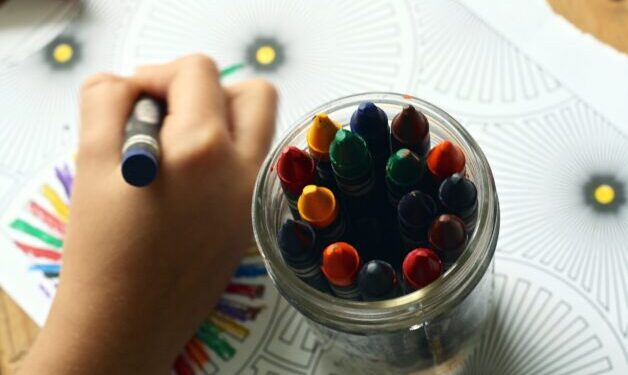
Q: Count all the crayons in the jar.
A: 15